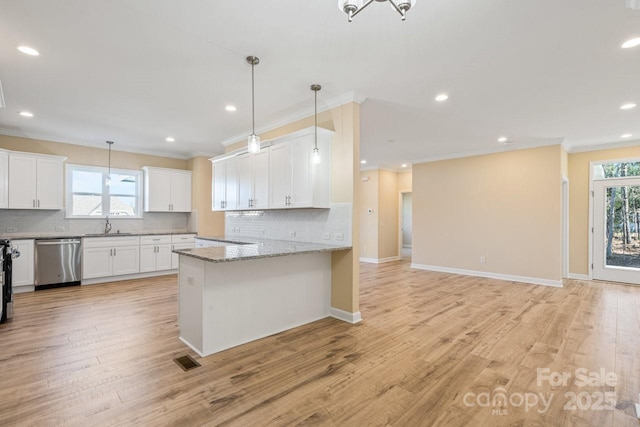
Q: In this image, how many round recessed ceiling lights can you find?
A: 11